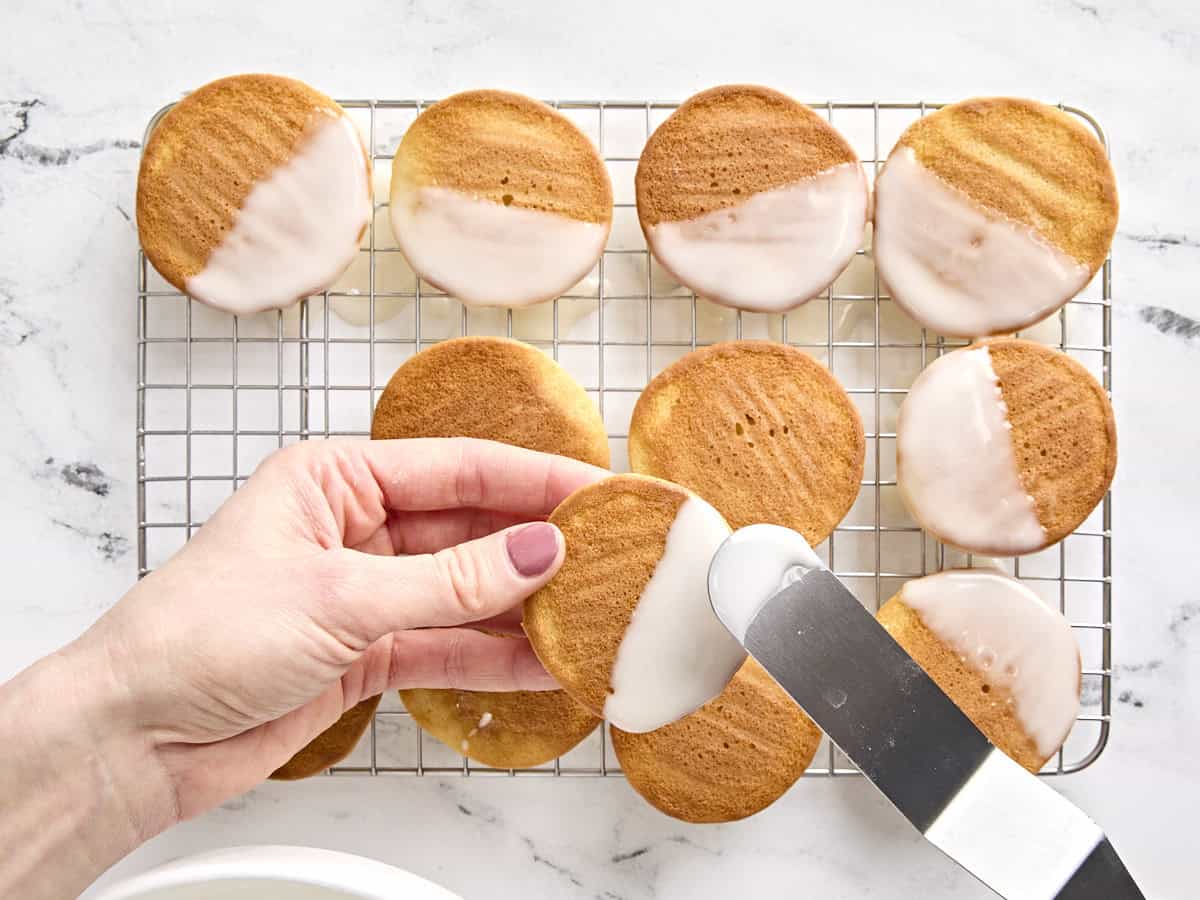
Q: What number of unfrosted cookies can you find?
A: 5